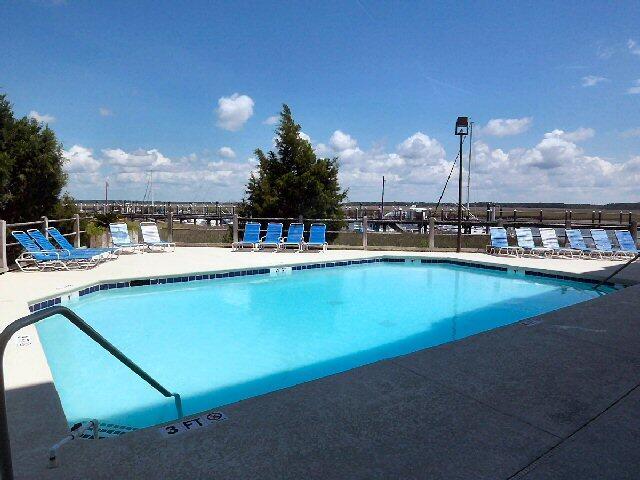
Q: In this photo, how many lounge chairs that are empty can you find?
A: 15